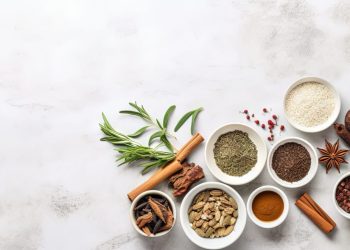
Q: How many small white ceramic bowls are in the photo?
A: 7